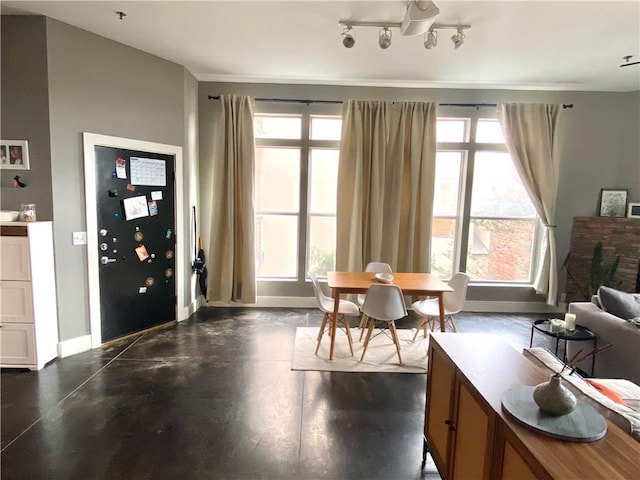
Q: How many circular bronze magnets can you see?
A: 4